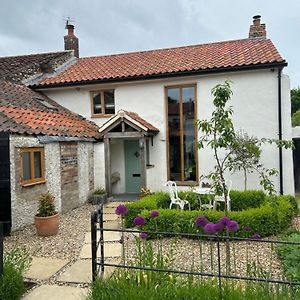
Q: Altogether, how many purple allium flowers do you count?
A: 11